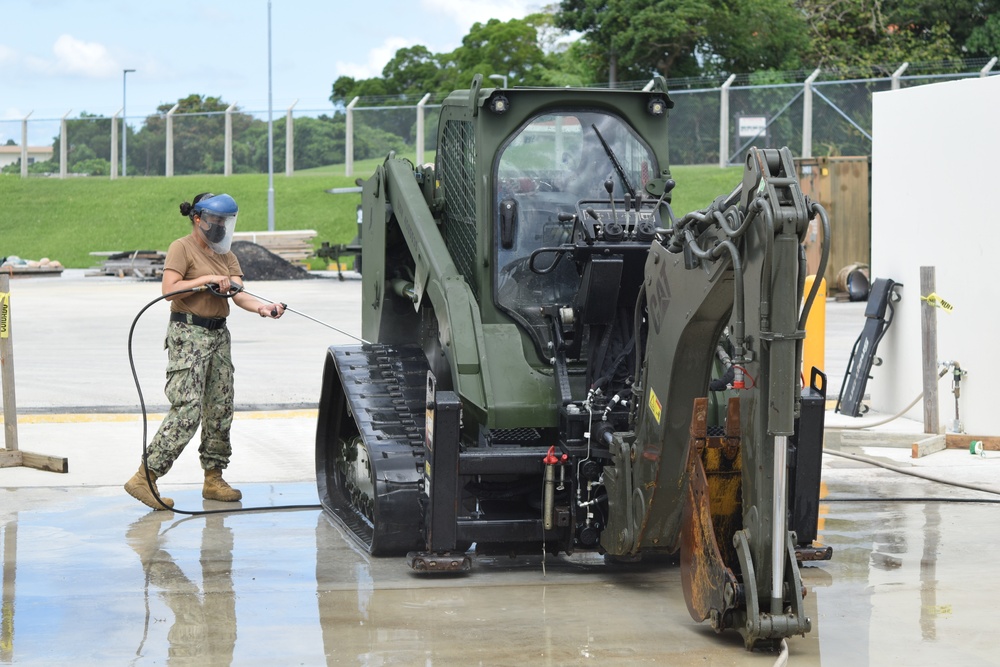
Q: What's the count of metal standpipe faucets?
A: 1